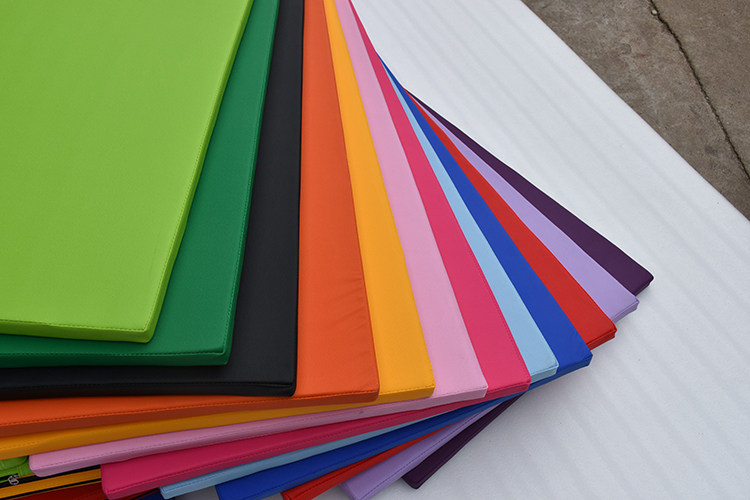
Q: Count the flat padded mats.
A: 12